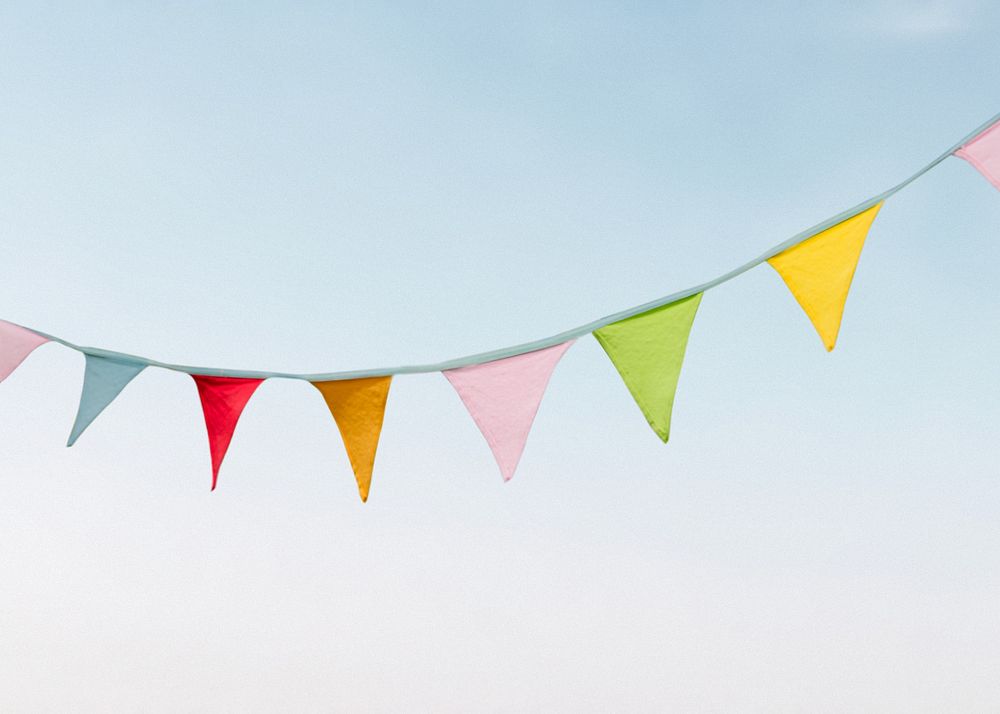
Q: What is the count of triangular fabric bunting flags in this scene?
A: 8